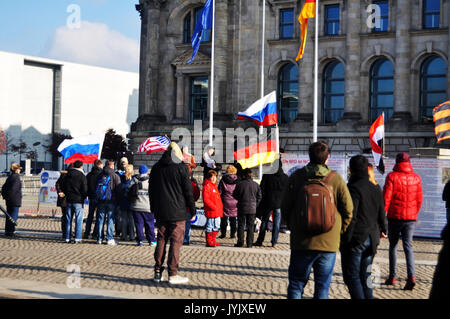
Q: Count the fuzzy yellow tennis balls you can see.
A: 0